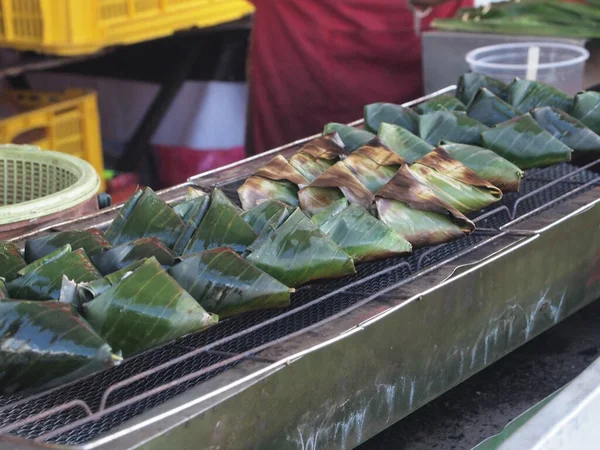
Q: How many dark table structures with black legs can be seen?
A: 1